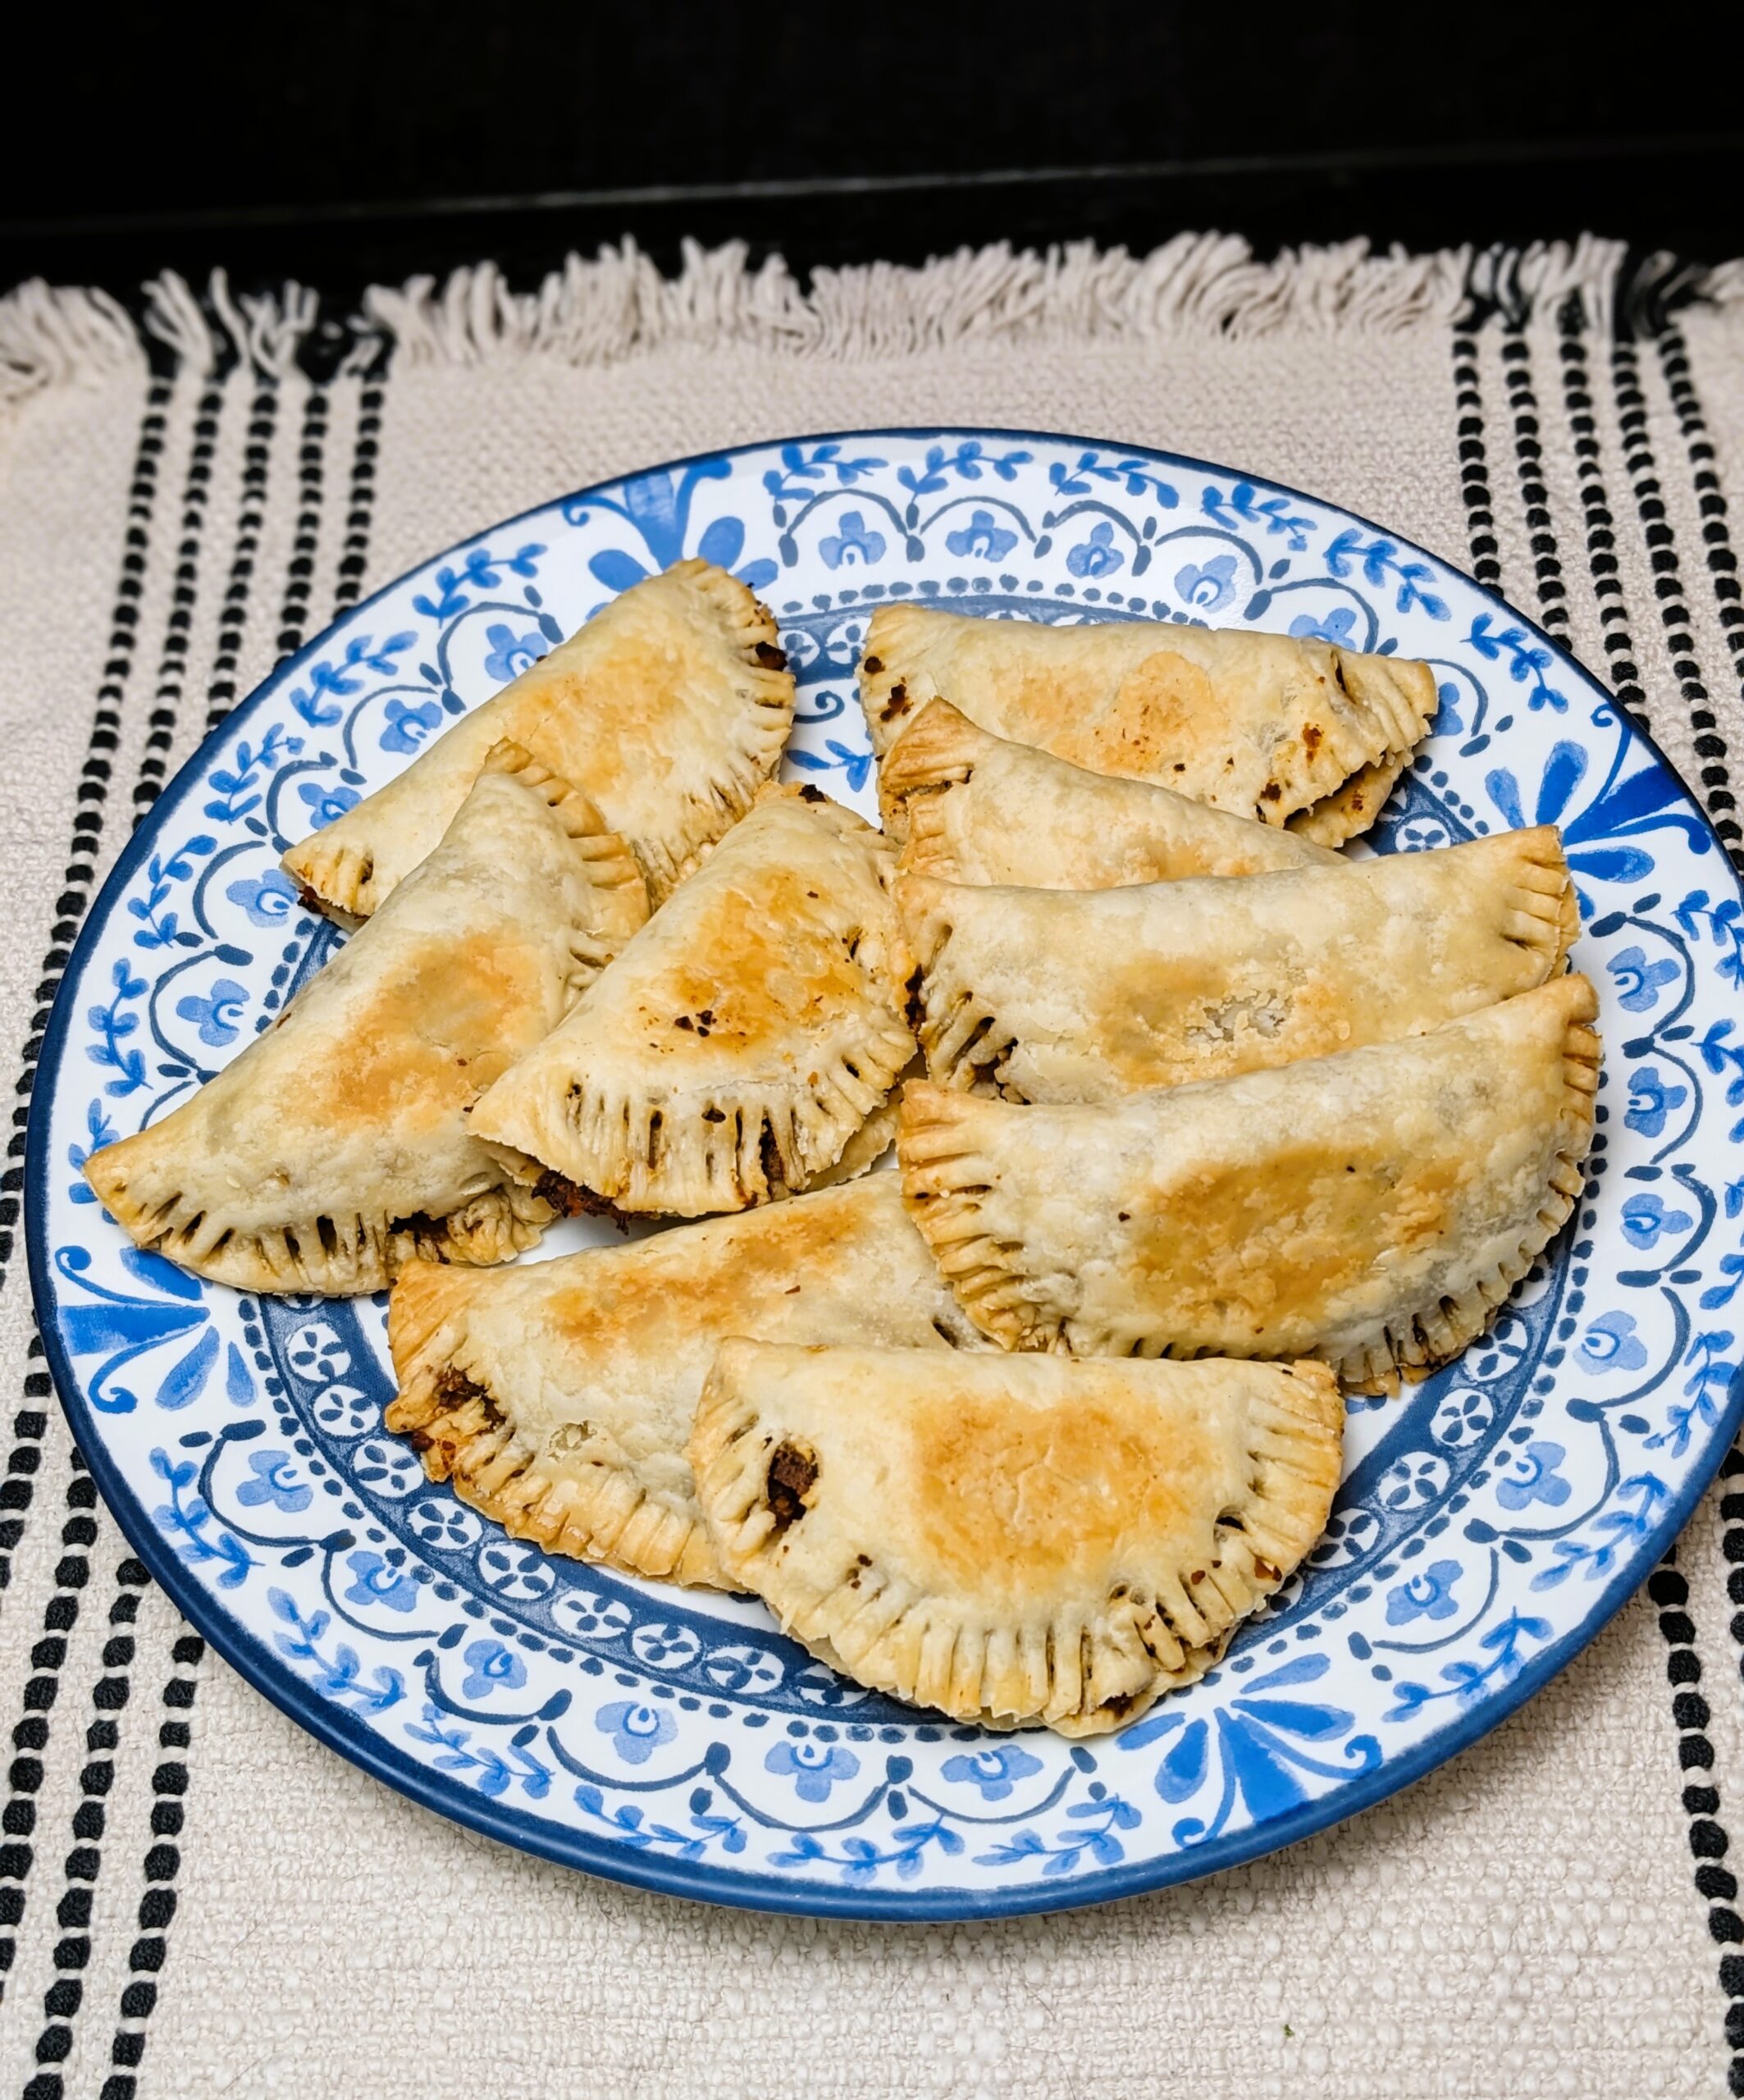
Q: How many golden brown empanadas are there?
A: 9